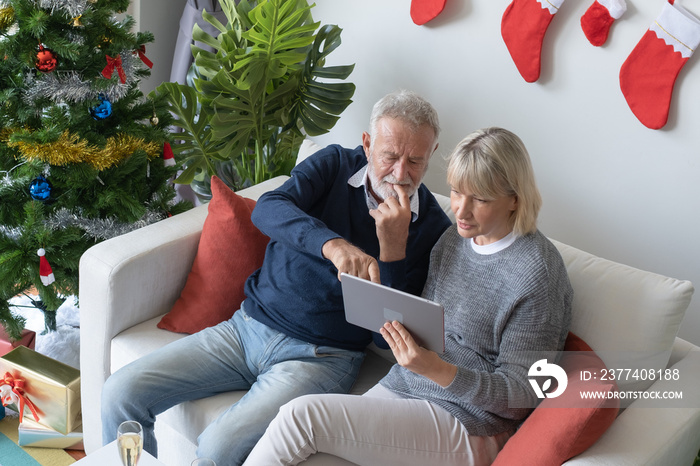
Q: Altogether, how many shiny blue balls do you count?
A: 2